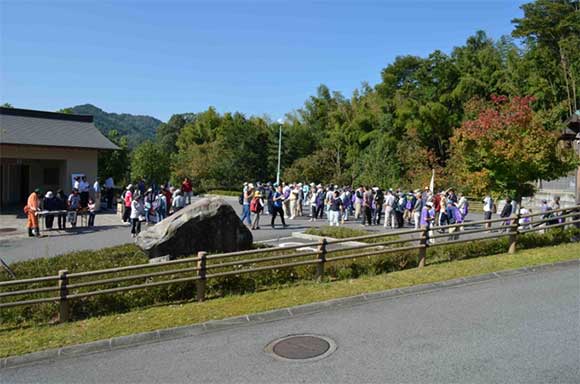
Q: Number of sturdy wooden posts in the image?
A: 5